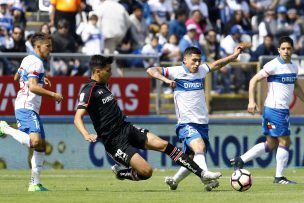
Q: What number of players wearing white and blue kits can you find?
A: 3